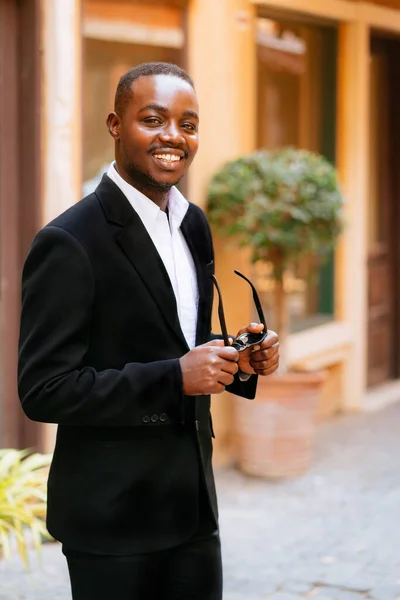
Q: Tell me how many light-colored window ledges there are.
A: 1